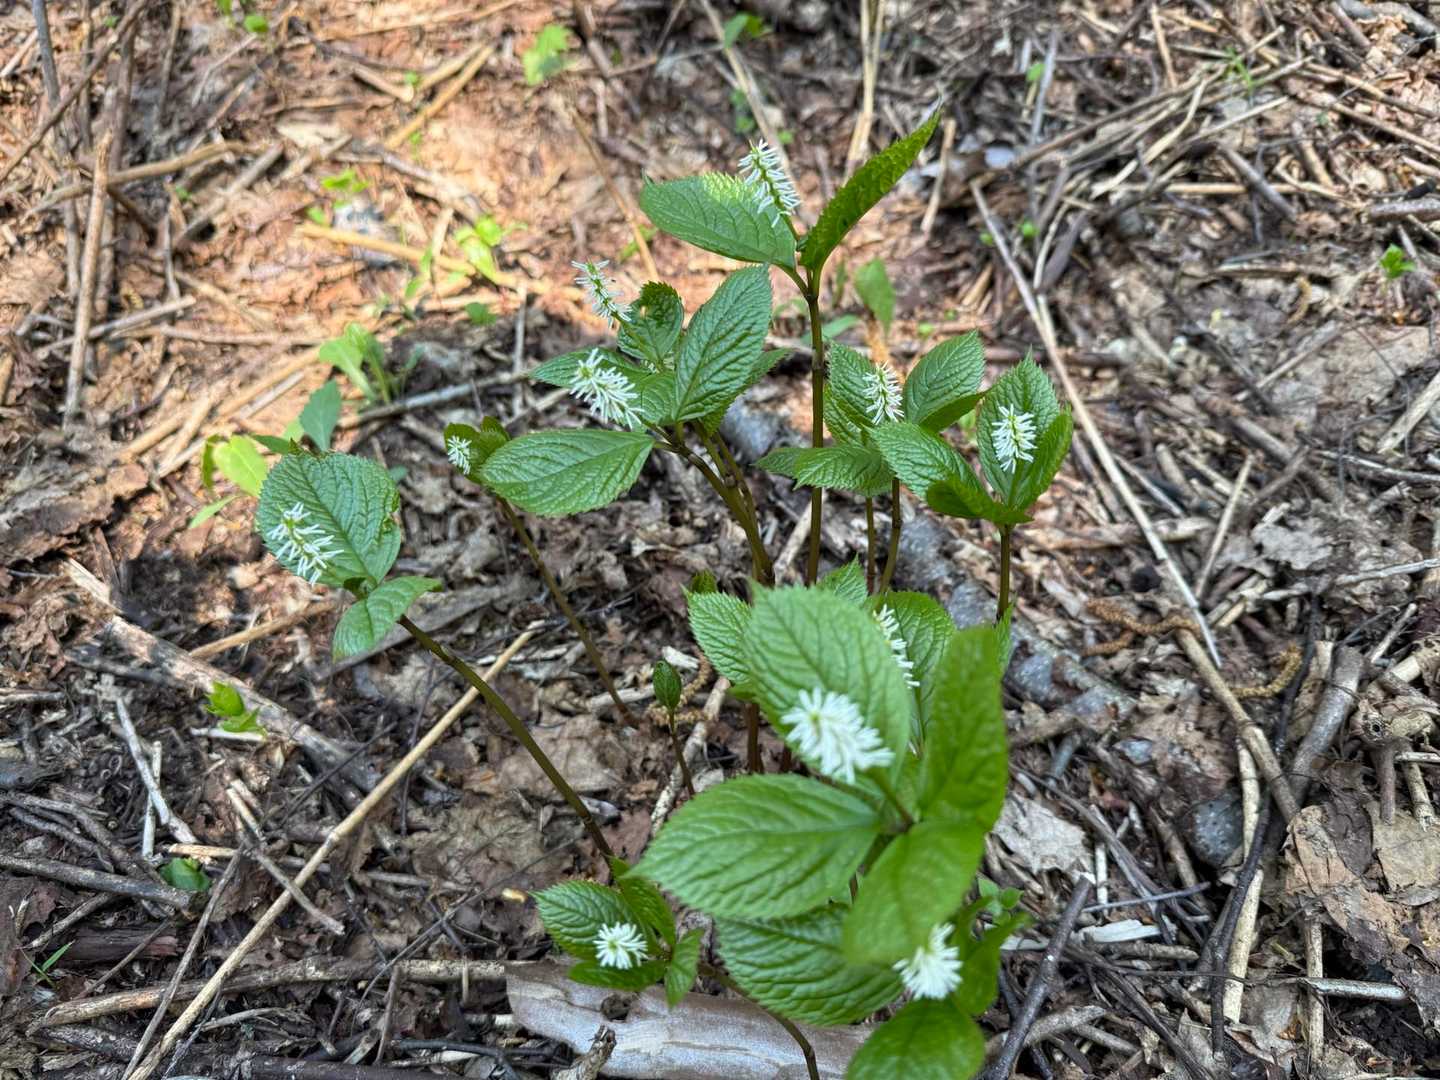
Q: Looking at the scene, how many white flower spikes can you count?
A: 11